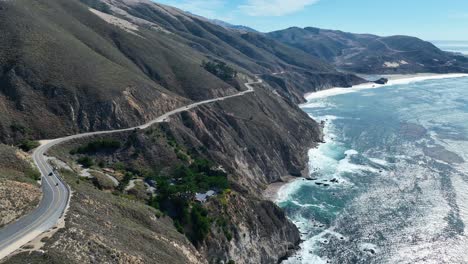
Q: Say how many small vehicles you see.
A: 2